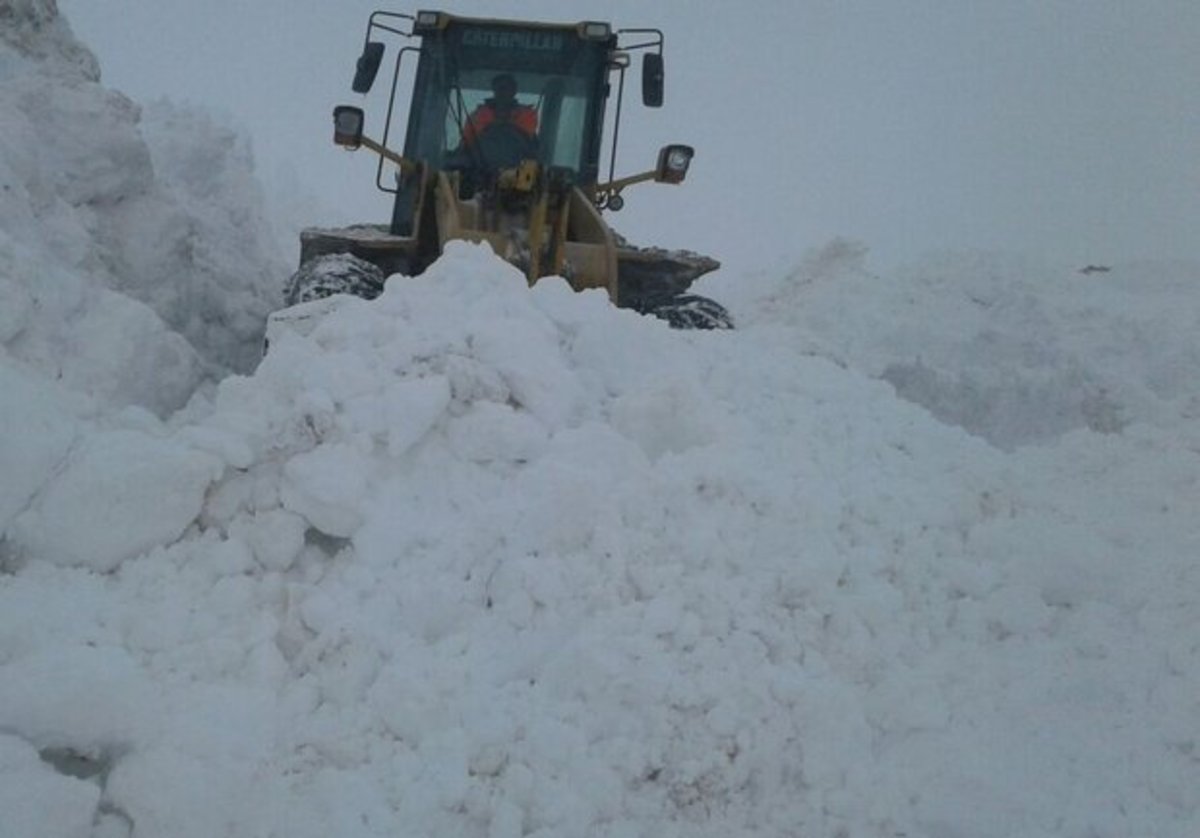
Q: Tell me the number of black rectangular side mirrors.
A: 2